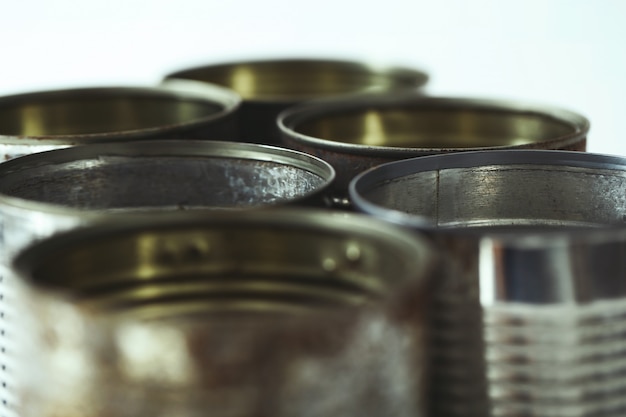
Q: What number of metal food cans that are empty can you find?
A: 6